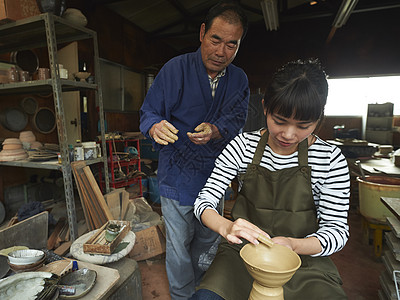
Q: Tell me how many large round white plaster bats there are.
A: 1